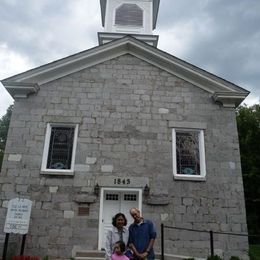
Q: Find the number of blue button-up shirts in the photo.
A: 1